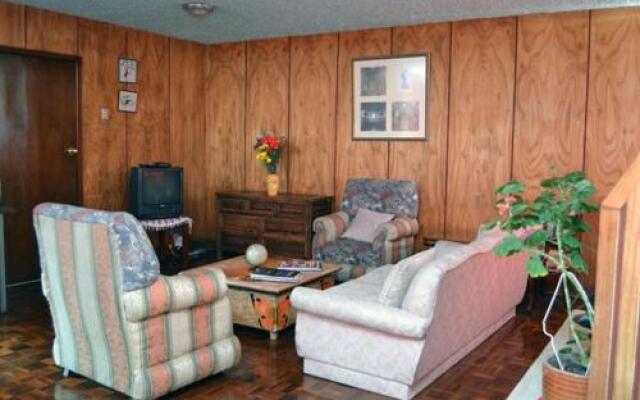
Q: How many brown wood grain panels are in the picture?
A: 13